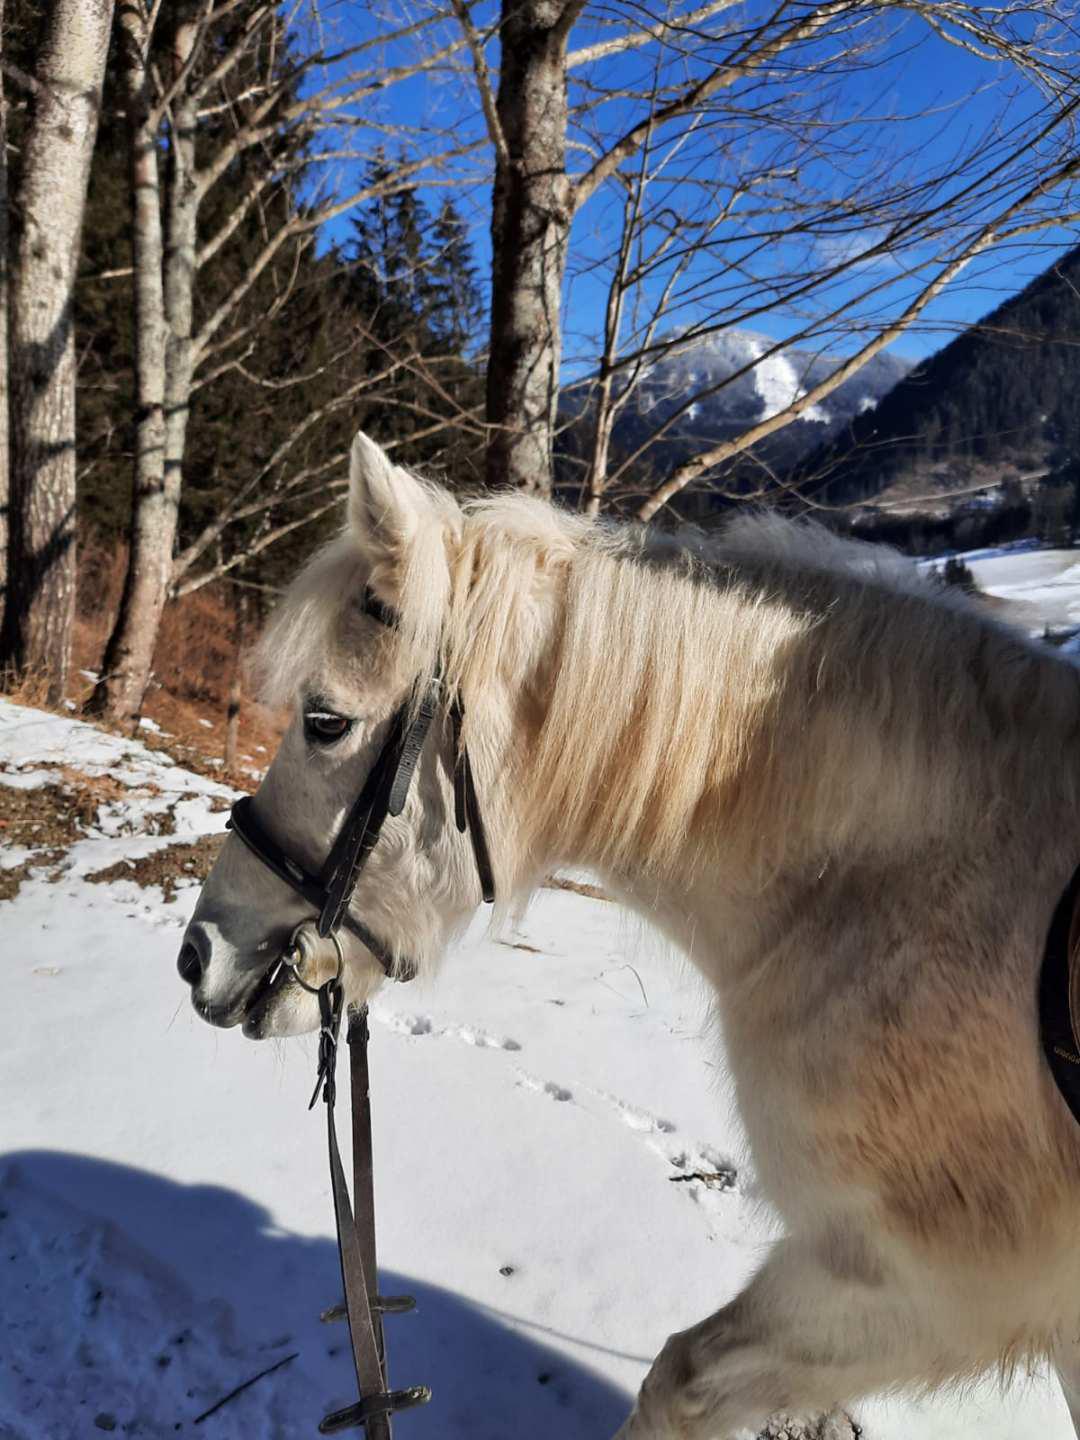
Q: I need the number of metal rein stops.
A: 2